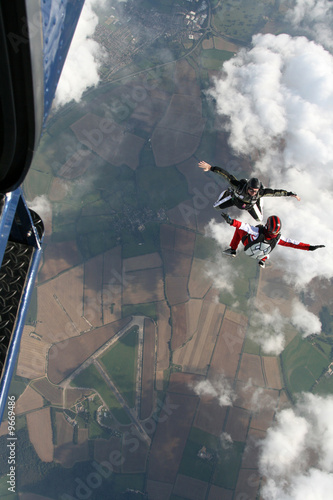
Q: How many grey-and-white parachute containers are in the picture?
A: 1